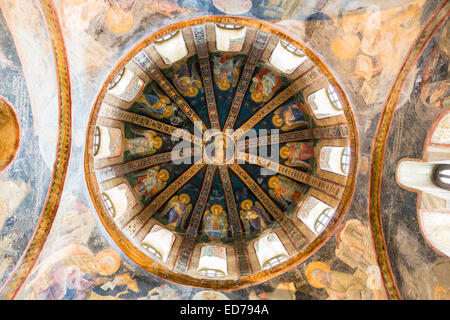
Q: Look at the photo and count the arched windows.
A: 12